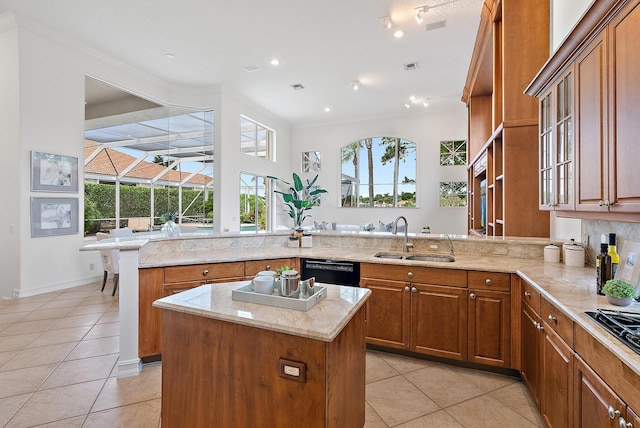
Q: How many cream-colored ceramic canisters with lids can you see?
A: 3